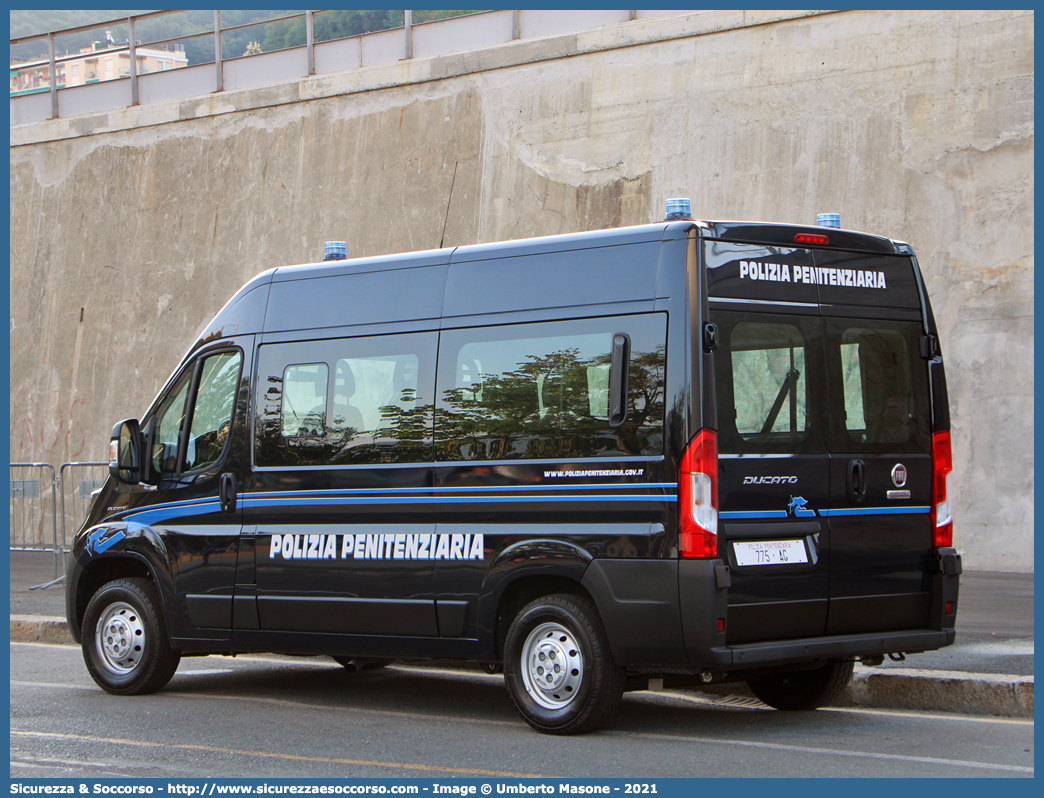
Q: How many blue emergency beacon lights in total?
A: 3